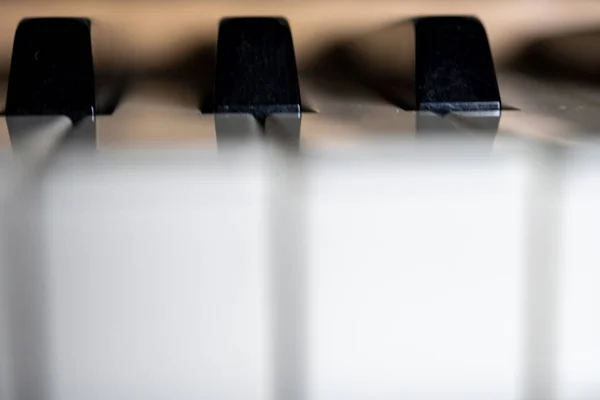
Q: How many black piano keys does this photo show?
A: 3